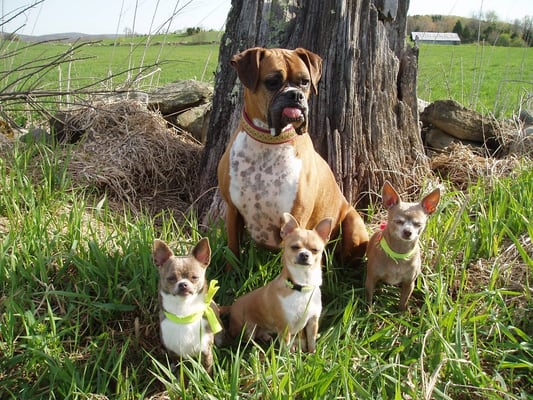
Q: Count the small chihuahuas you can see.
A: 3